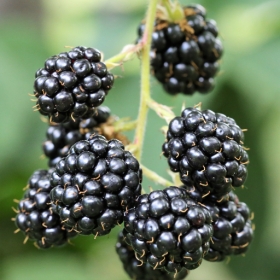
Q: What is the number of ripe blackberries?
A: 9